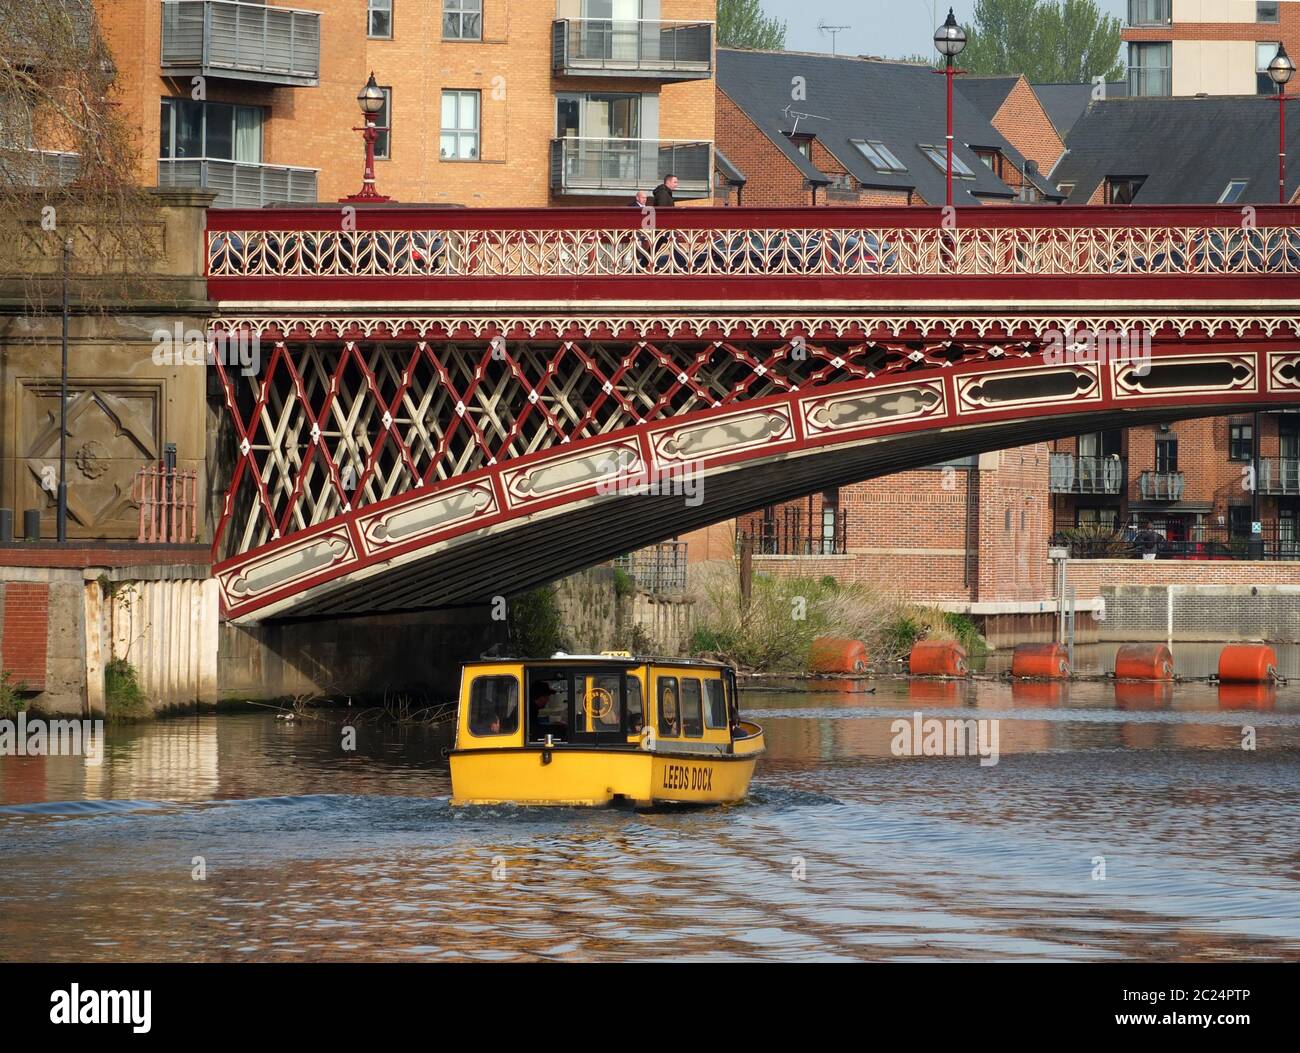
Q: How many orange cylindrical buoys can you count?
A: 5